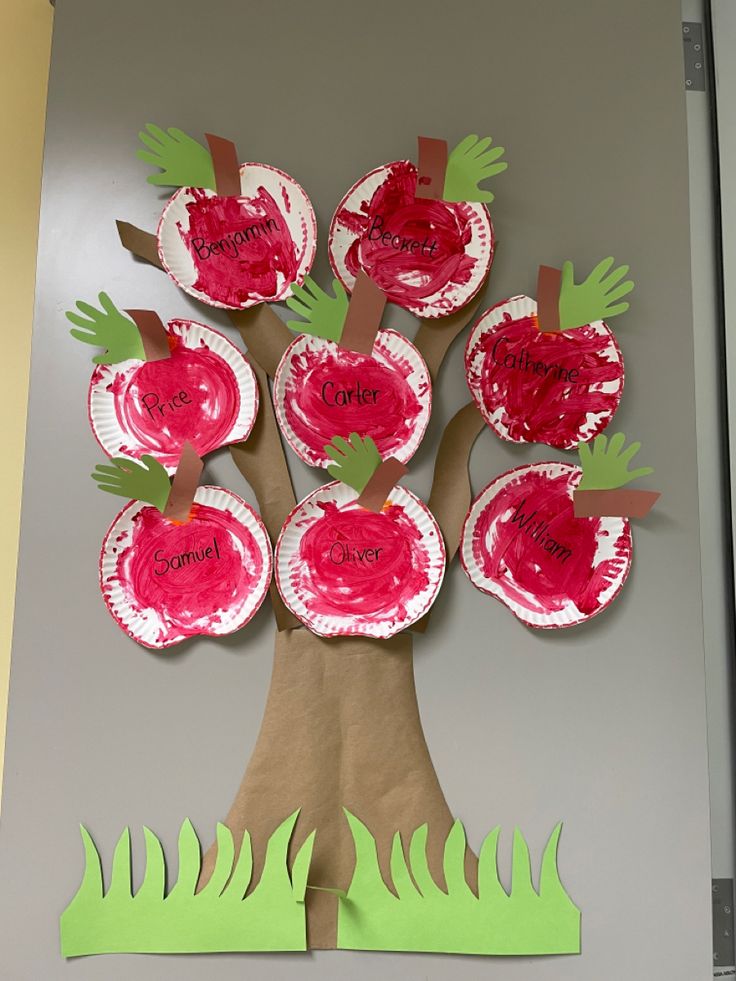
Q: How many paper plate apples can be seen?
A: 8